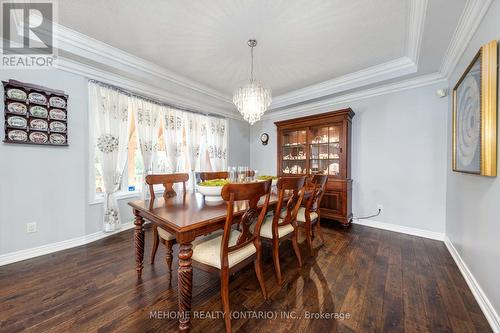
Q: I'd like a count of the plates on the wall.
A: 12